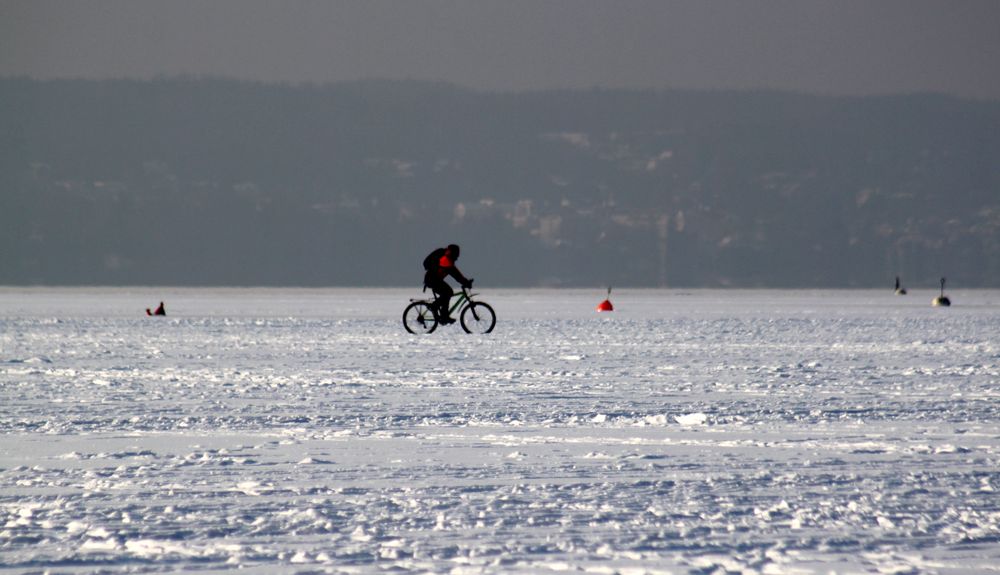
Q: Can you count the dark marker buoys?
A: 2